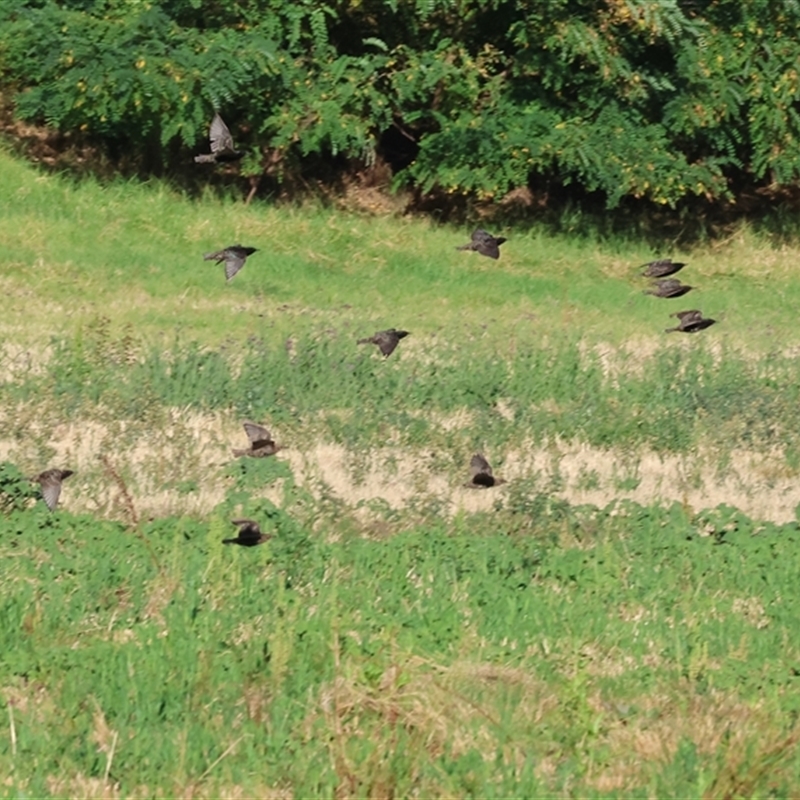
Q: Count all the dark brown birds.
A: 11